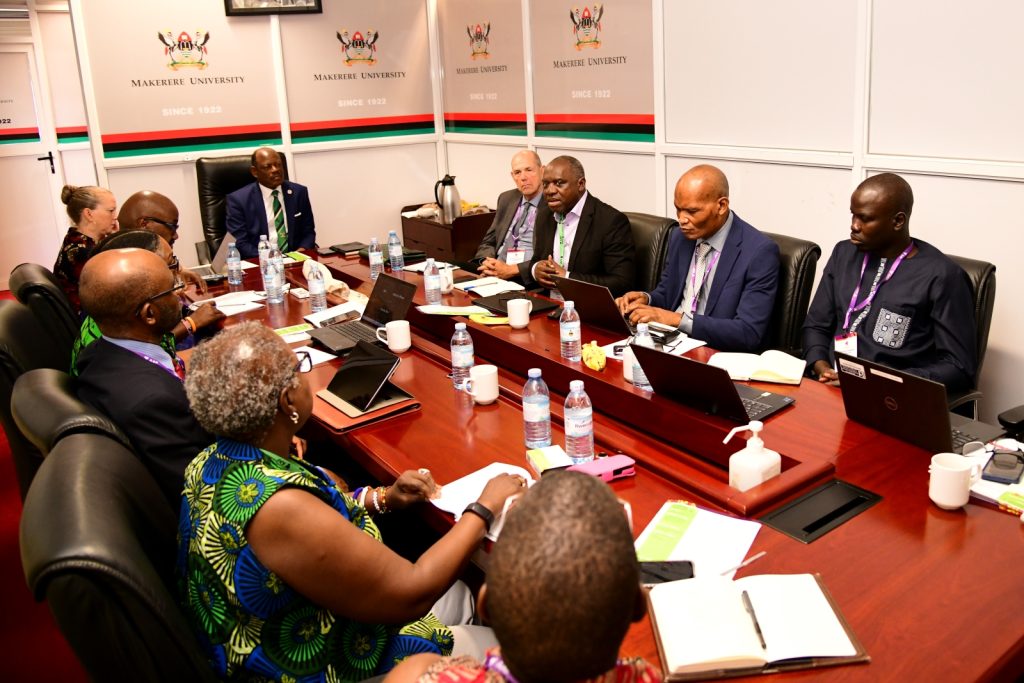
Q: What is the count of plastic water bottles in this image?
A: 13